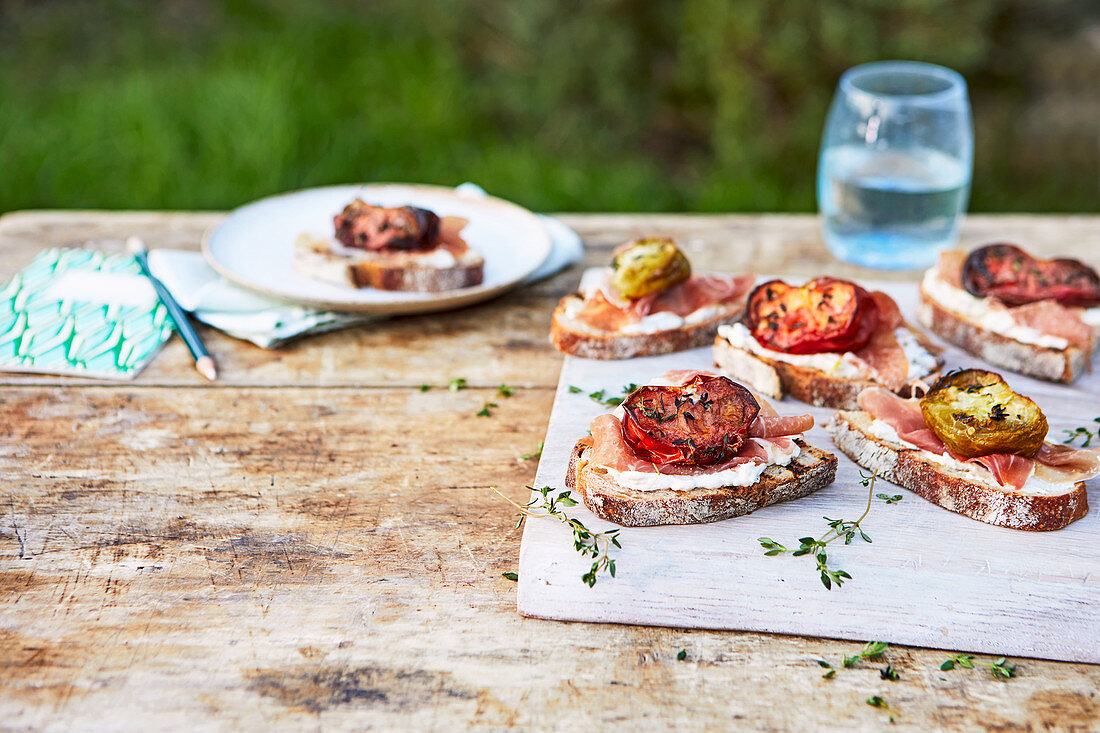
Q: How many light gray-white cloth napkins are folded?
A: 1